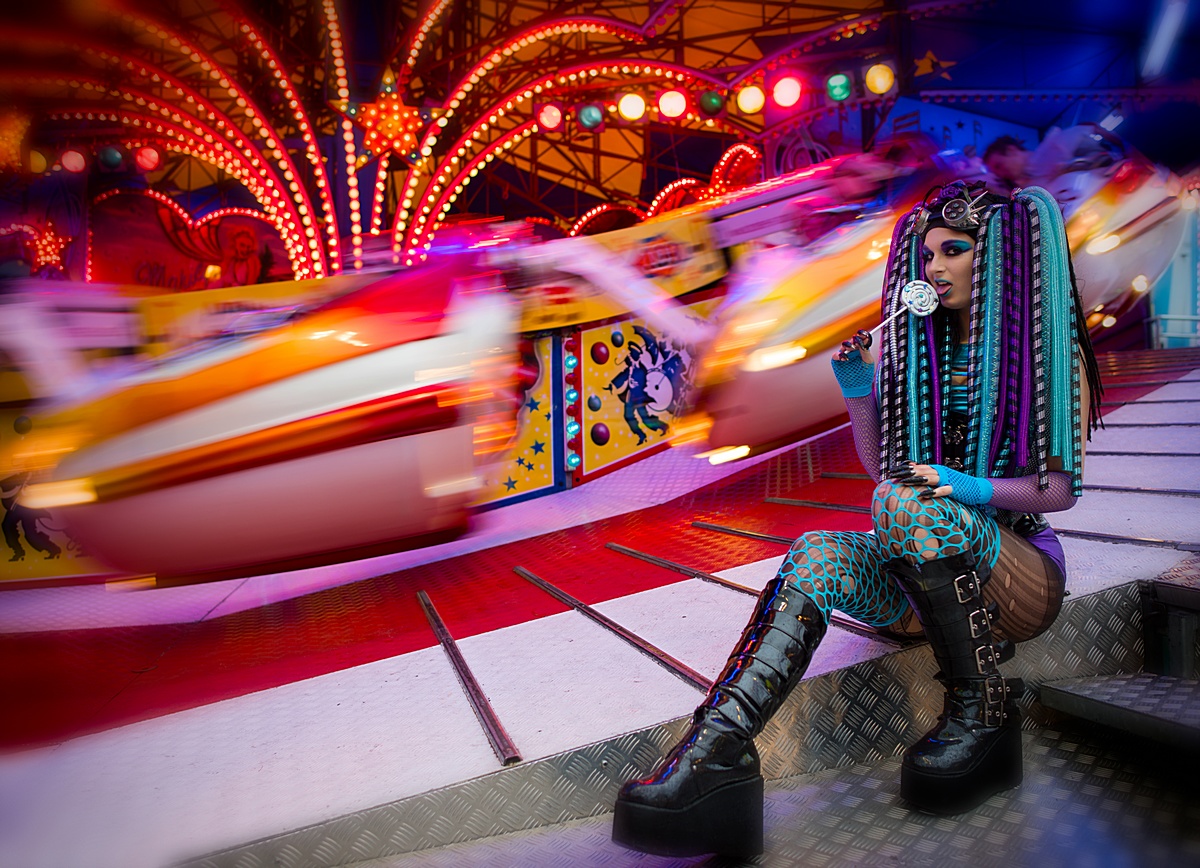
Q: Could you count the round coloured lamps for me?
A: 13